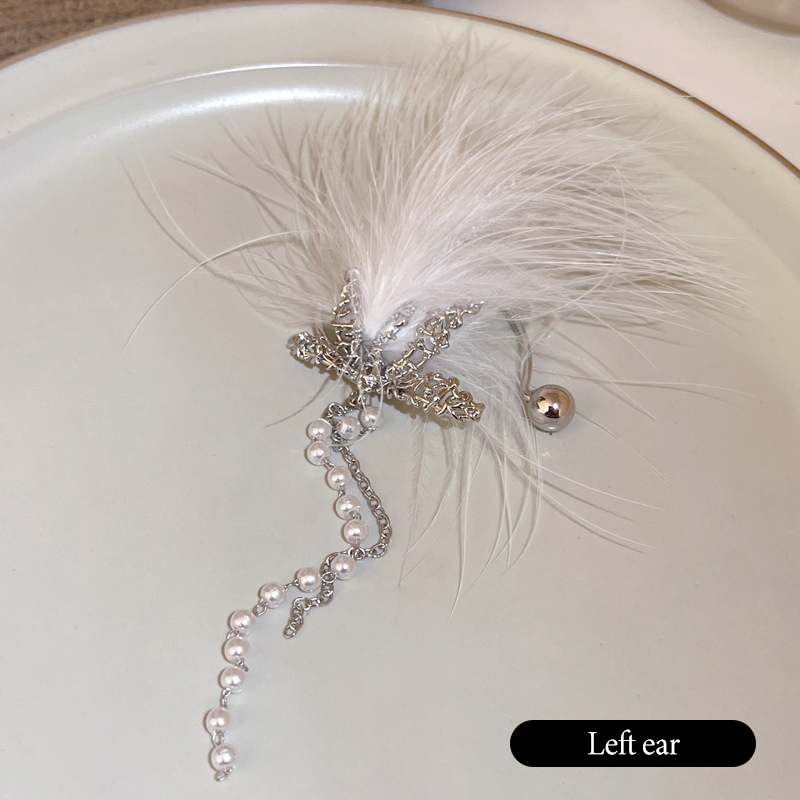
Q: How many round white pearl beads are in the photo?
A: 15